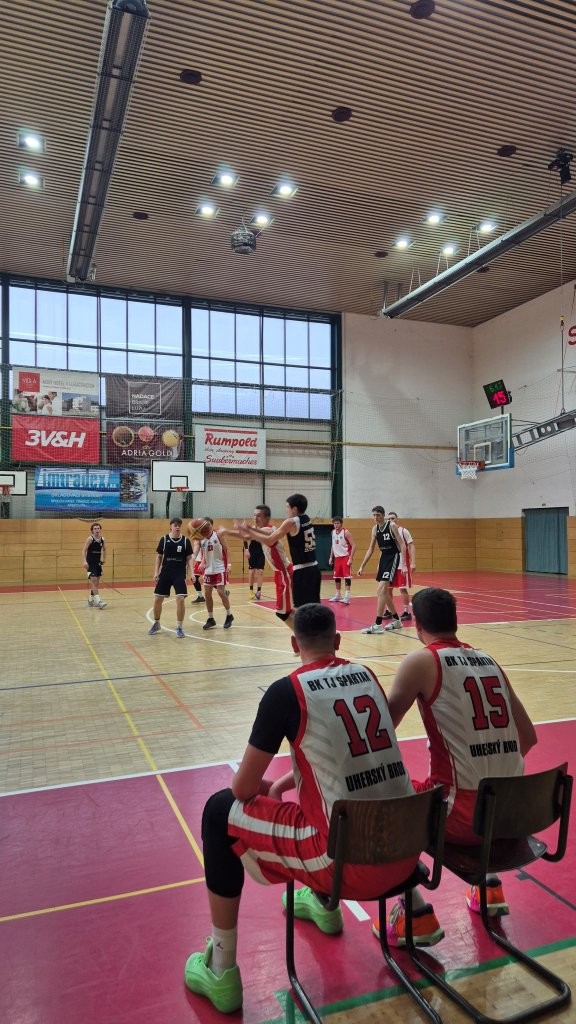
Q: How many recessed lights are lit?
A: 10